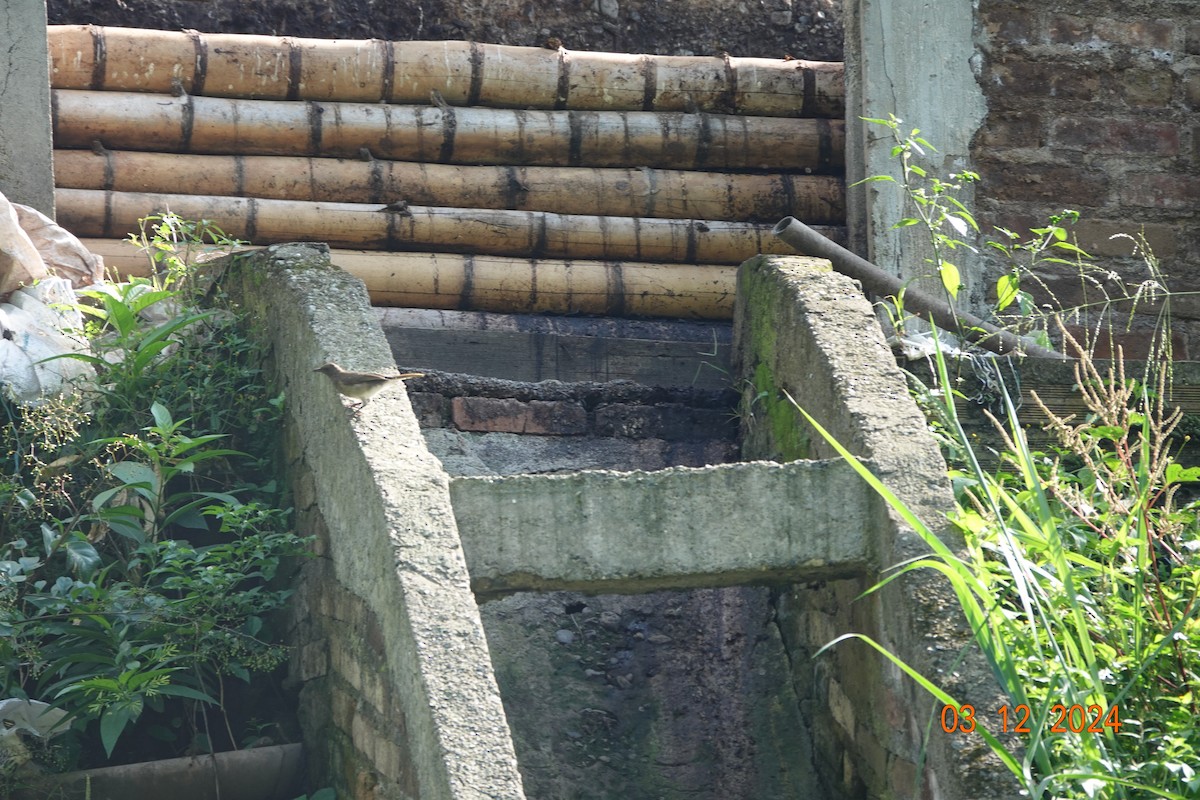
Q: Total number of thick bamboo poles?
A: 5